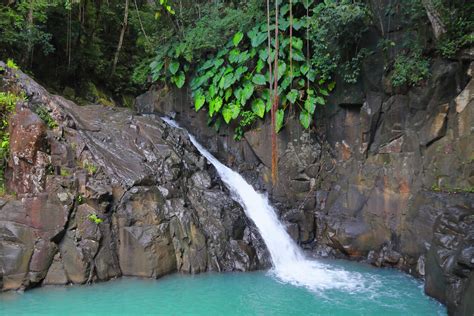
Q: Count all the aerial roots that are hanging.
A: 4